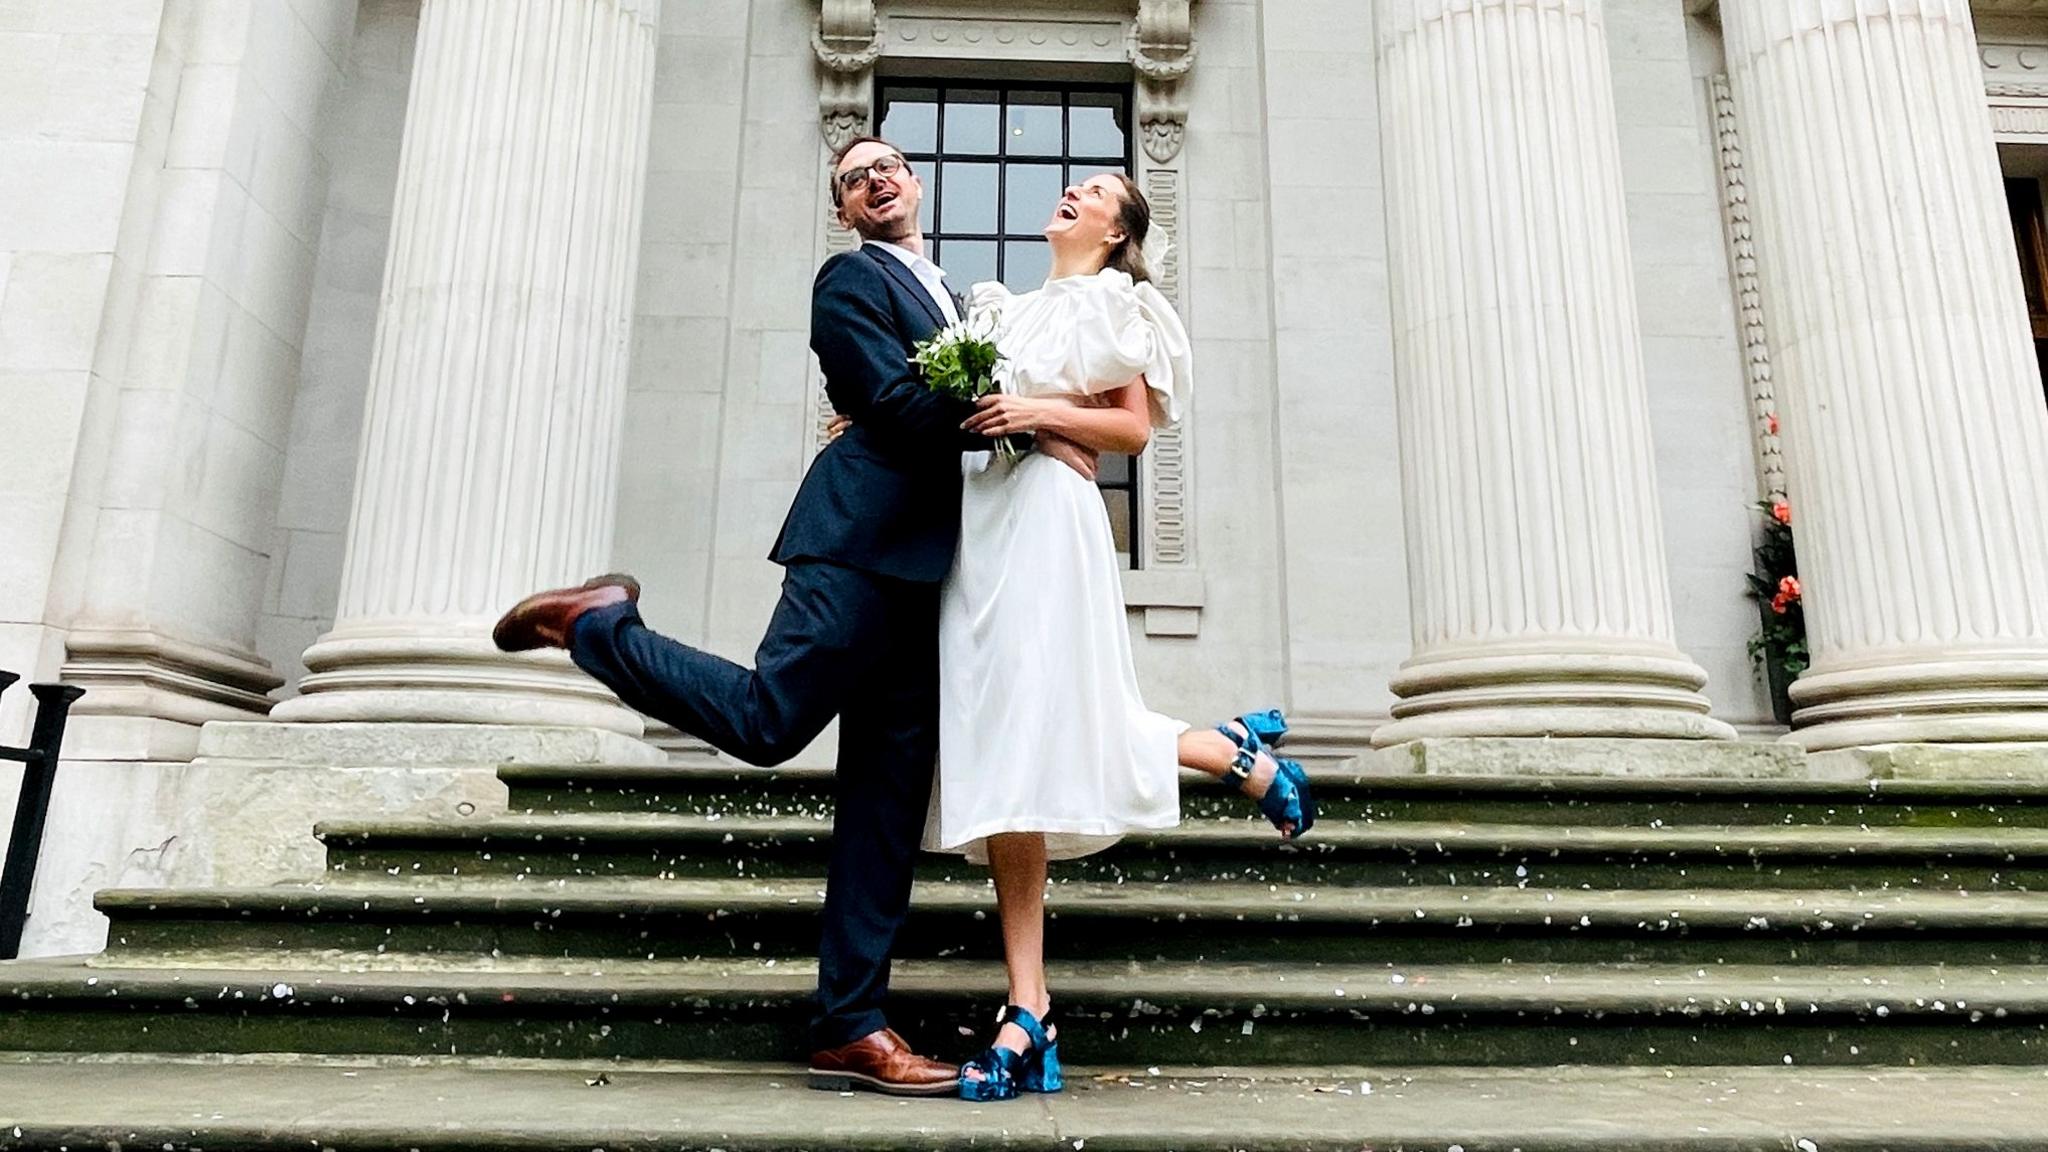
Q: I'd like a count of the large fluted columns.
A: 3